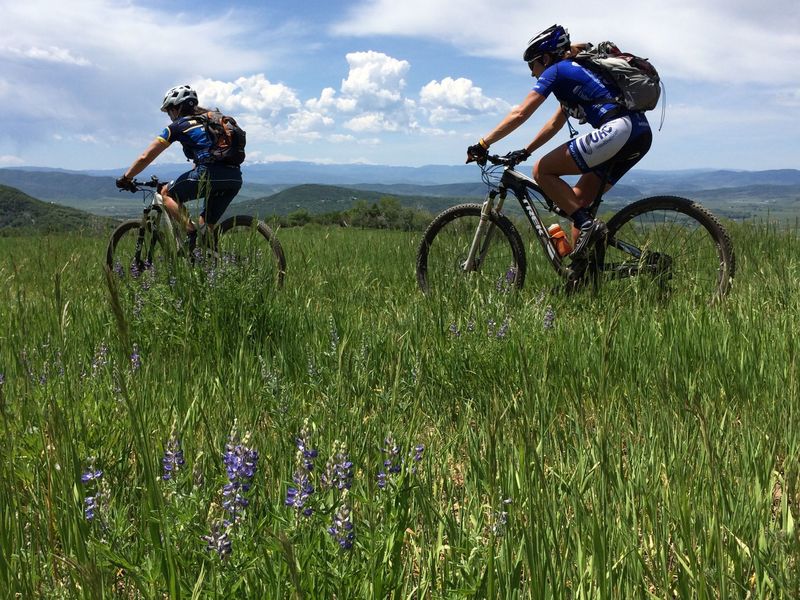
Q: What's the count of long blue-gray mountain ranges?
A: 1